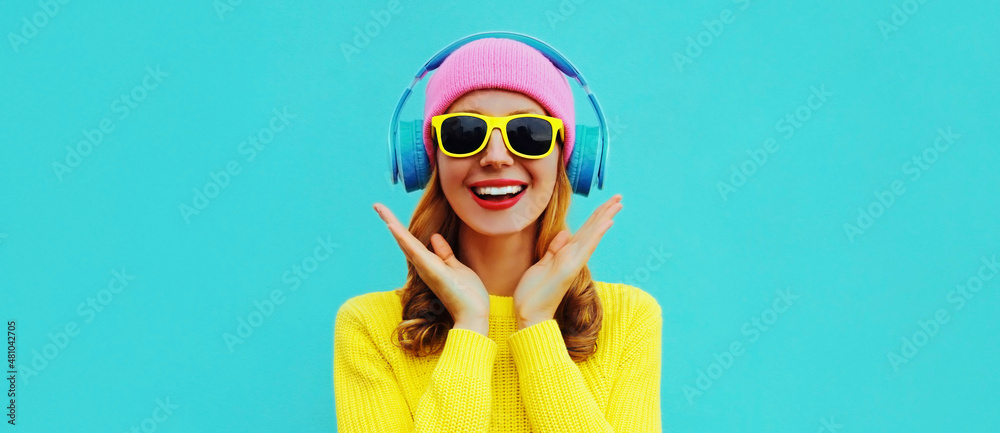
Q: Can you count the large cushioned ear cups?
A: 2